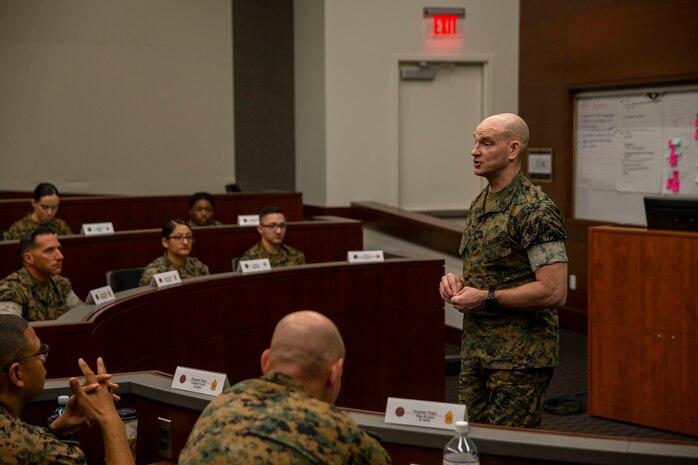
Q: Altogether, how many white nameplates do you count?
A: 8